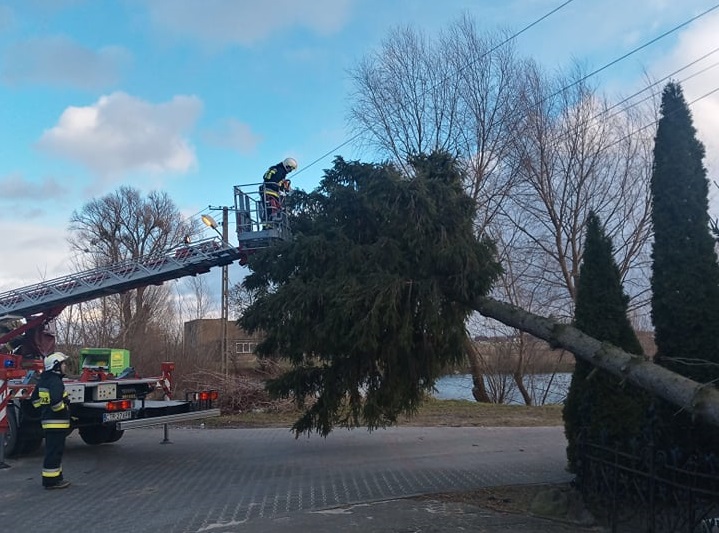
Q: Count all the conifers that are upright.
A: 2